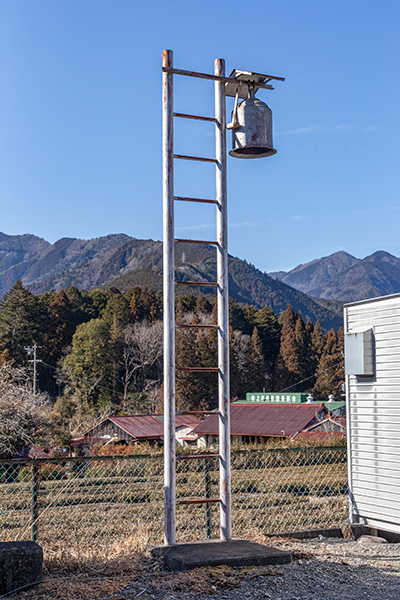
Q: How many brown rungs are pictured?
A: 10